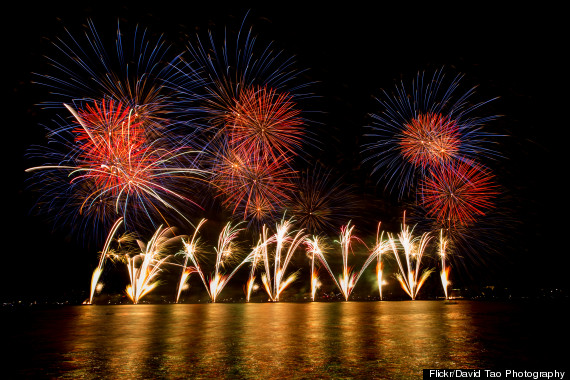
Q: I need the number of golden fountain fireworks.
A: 11